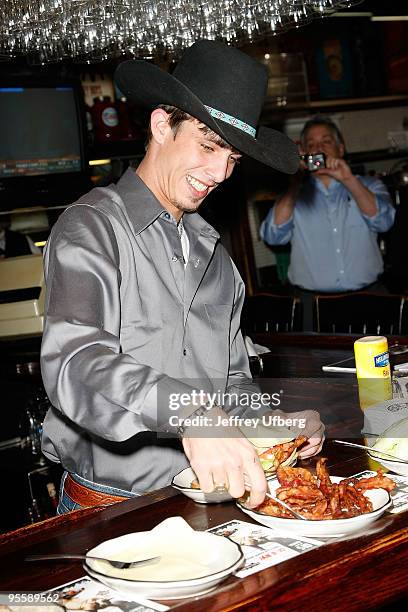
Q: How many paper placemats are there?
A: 3